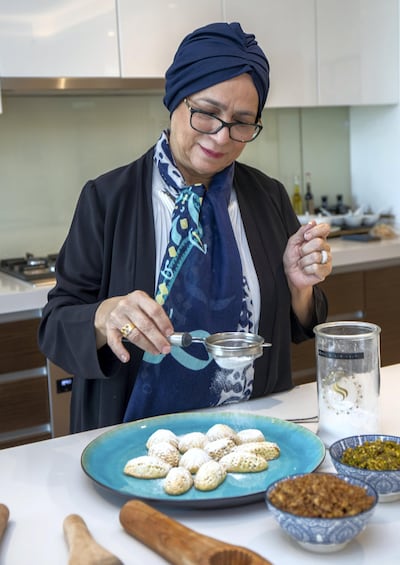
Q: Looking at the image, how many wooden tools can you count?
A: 3